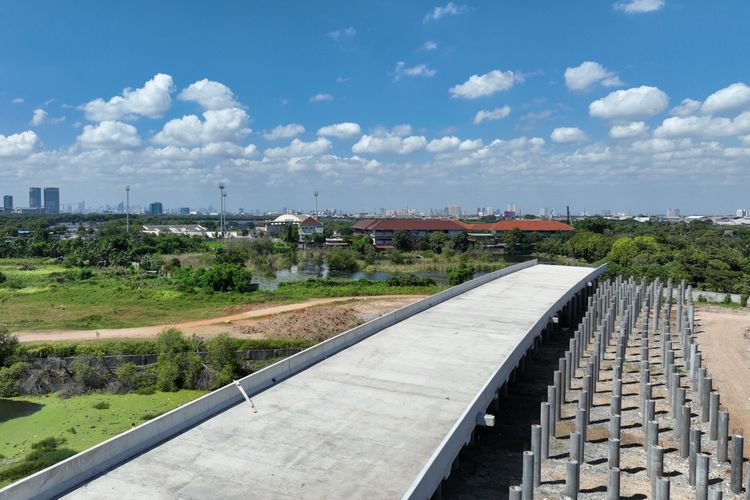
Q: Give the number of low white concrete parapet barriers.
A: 2